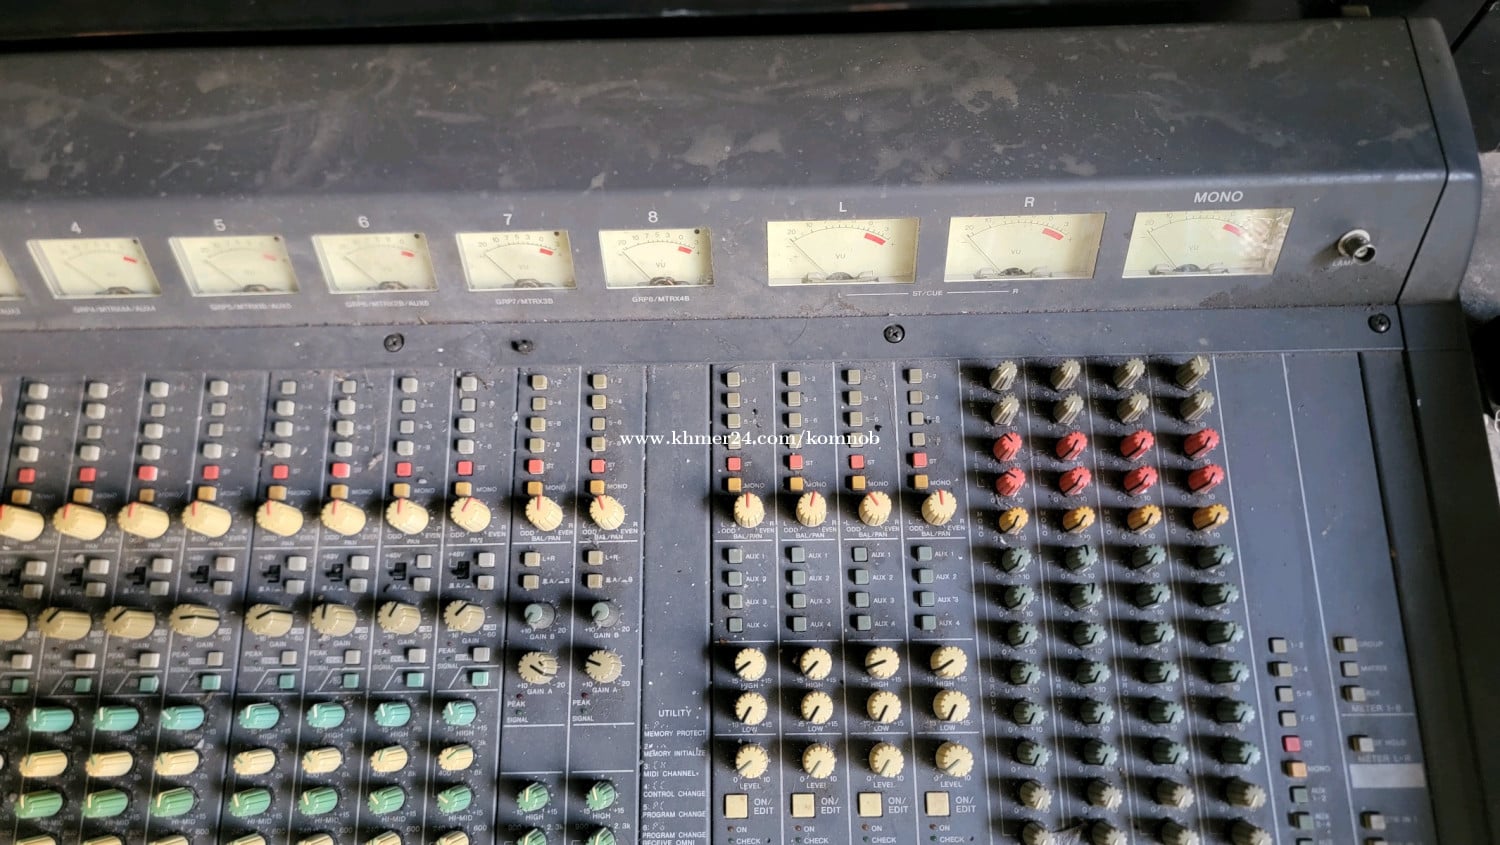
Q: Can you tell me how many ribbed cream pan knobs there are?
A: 14